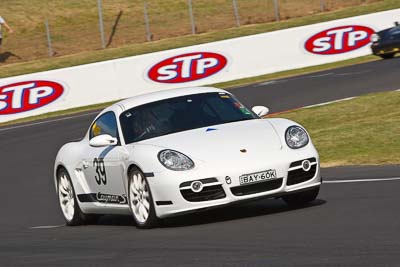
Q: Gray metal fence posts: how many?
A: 7